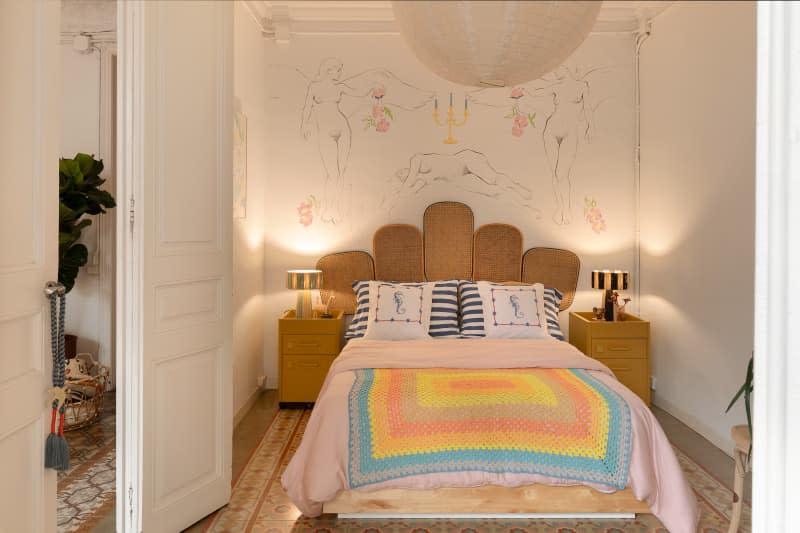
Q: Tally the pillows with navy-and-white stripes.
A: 2